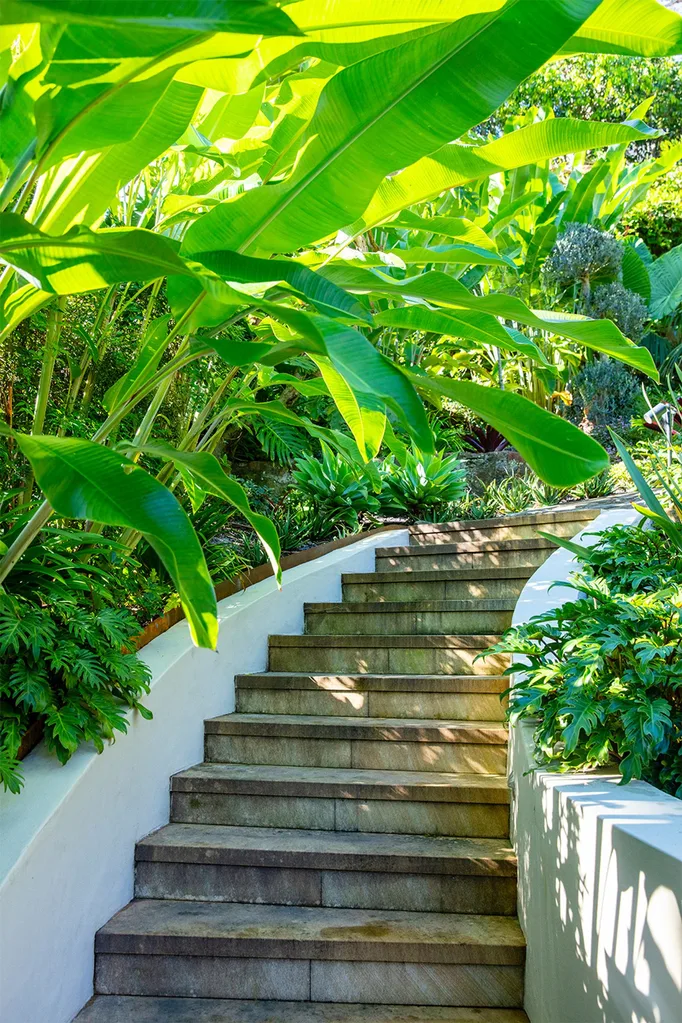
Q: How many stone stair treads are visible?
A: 11